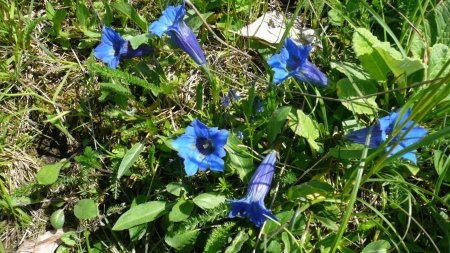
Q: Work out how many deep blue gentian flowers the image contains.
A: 6